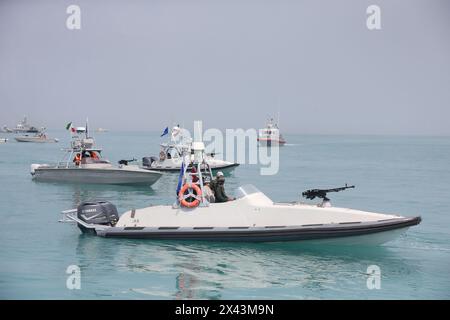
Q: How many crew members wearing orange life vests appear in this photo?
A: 2